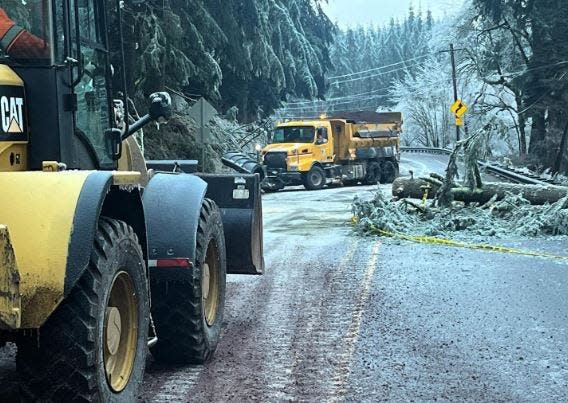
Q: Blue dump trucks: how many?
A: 0